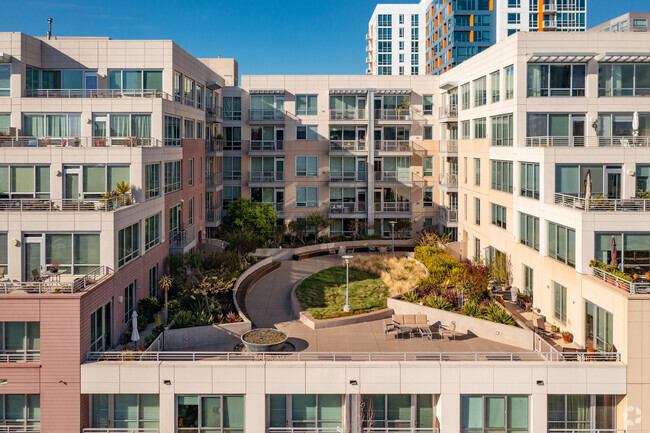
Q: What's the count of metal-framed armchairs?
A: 2